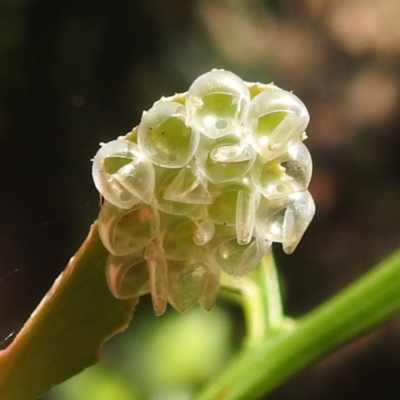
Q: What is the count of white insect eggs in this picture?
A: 14